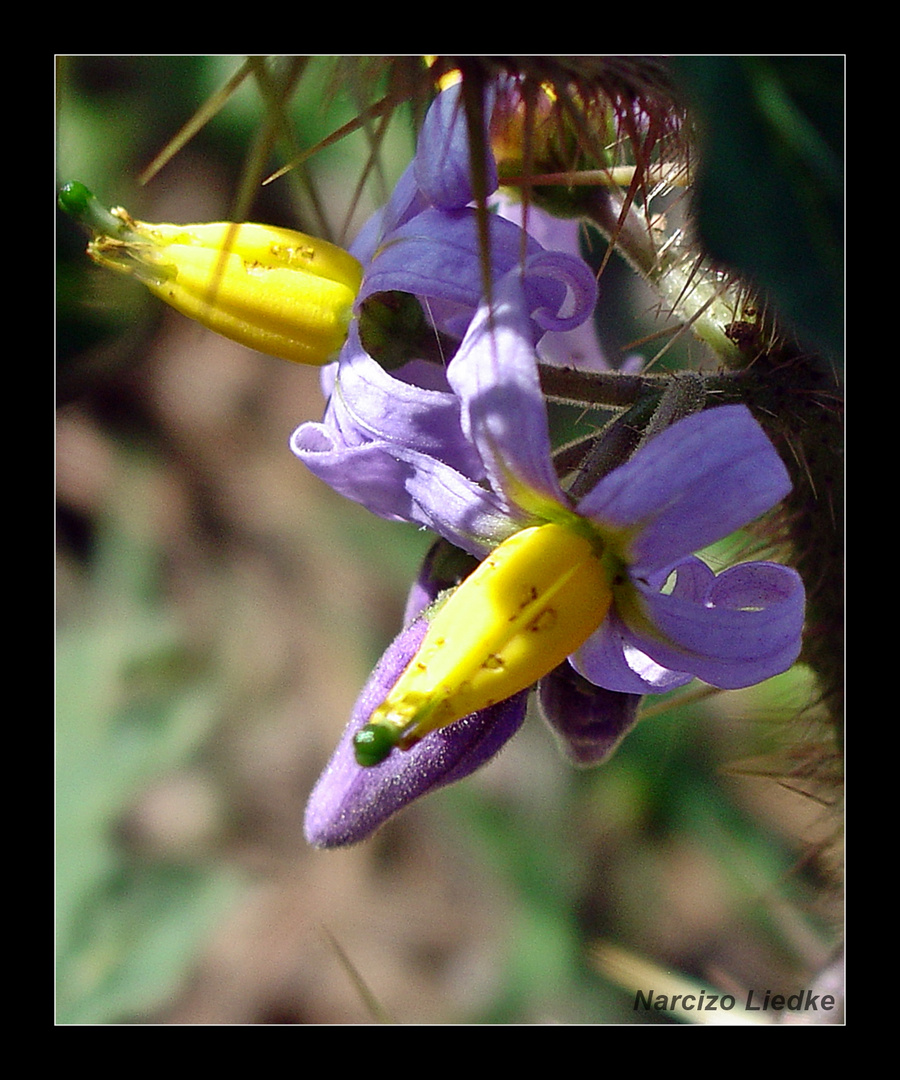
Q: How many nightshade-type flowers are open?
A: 2